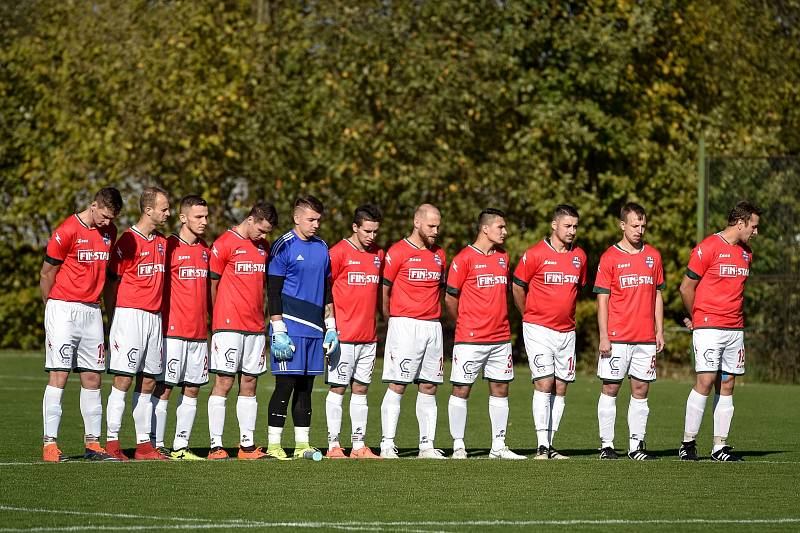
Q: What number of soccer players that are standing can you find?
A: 11